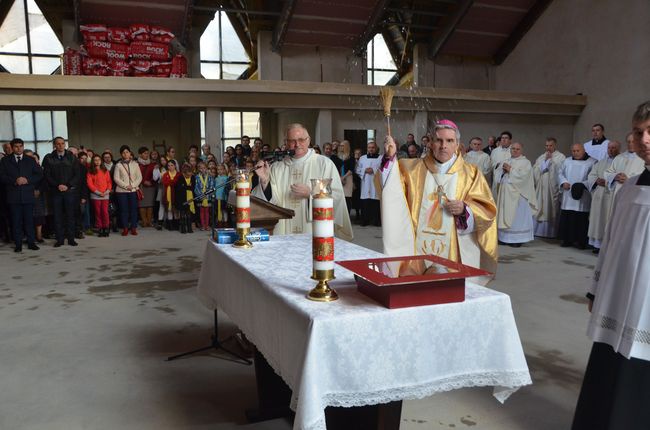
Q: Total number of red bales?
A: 12